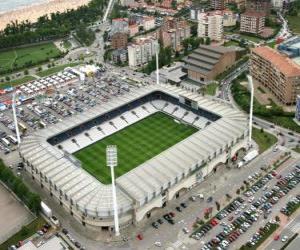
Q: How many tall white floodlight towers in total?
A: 4